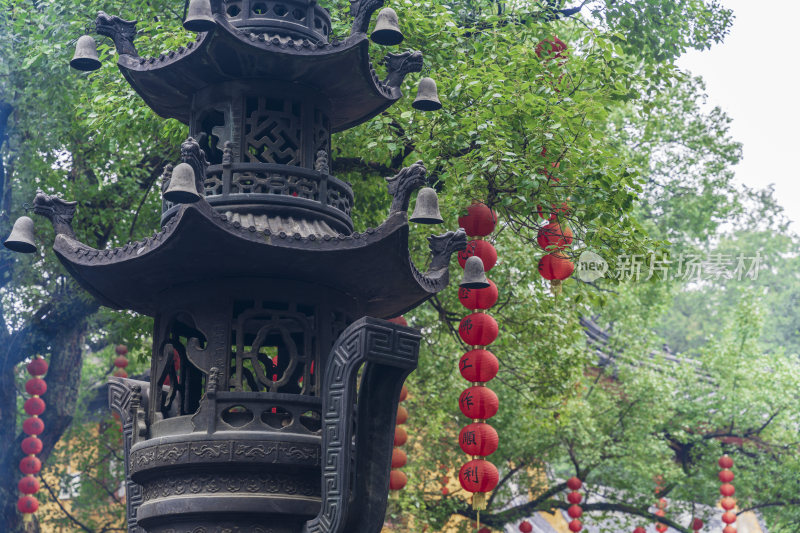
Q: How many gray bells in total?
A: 8